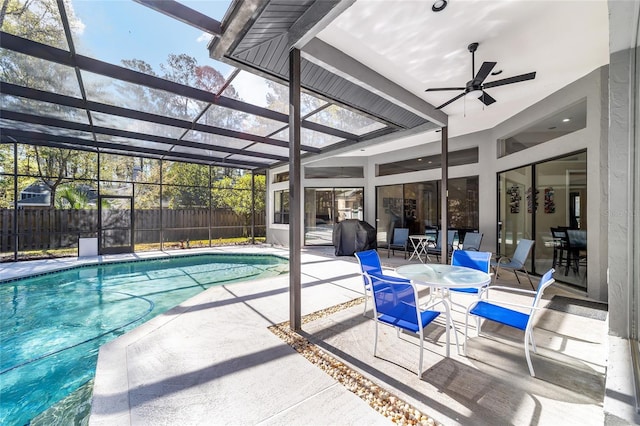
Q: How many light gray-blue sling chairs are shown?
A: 4